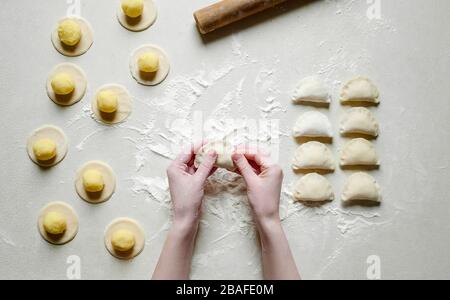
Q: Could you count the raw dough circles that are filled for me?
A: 9